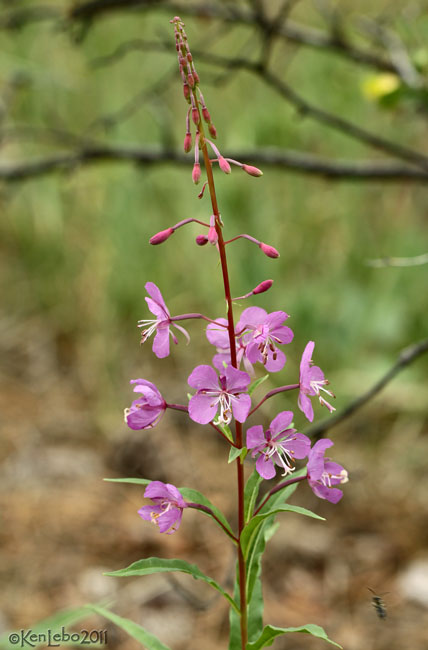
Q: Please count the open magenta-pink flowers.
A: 9